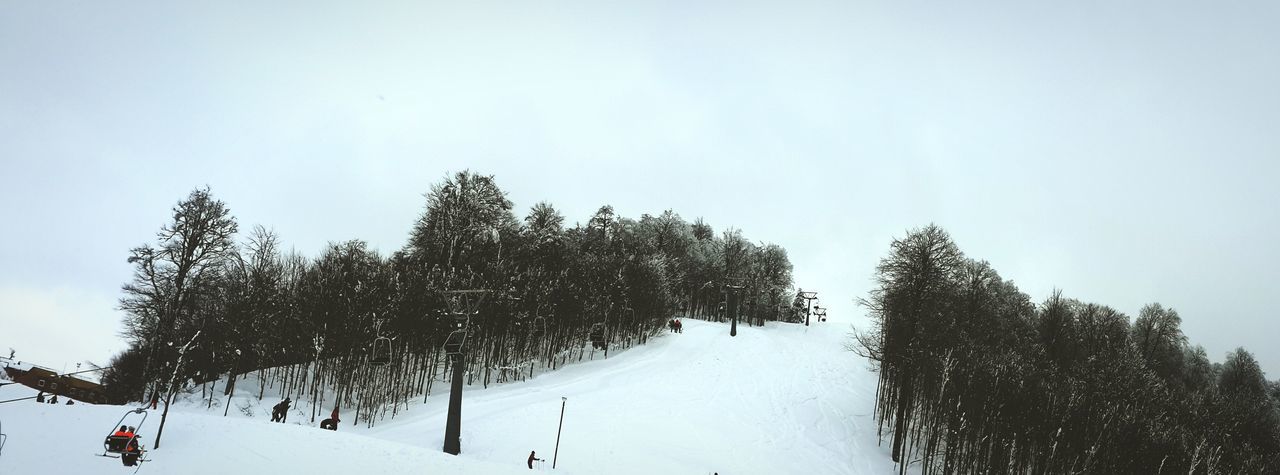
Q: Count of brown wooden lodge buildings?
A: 1